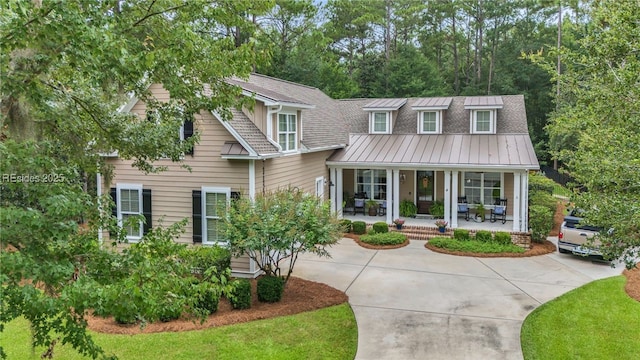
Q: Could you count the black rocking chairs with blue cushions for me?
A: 4